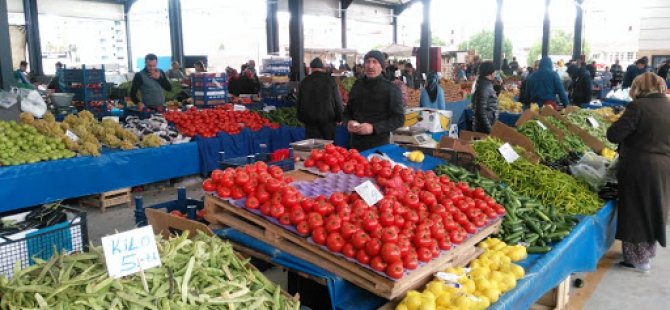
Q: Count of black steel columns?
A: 12